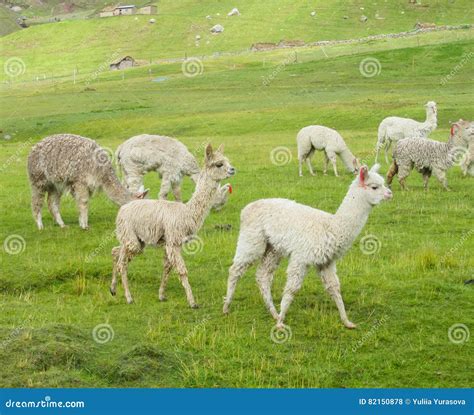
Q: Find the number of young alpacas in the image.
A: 2